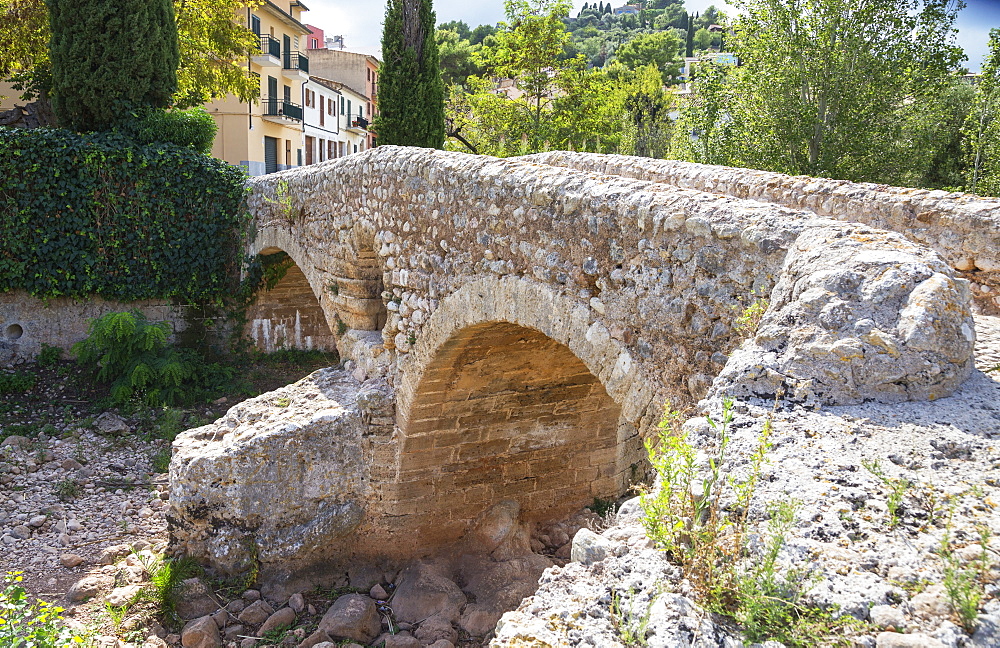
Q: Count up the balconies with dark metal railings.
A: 4